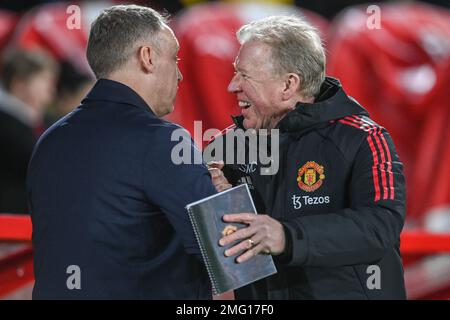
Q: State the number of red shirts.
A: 0